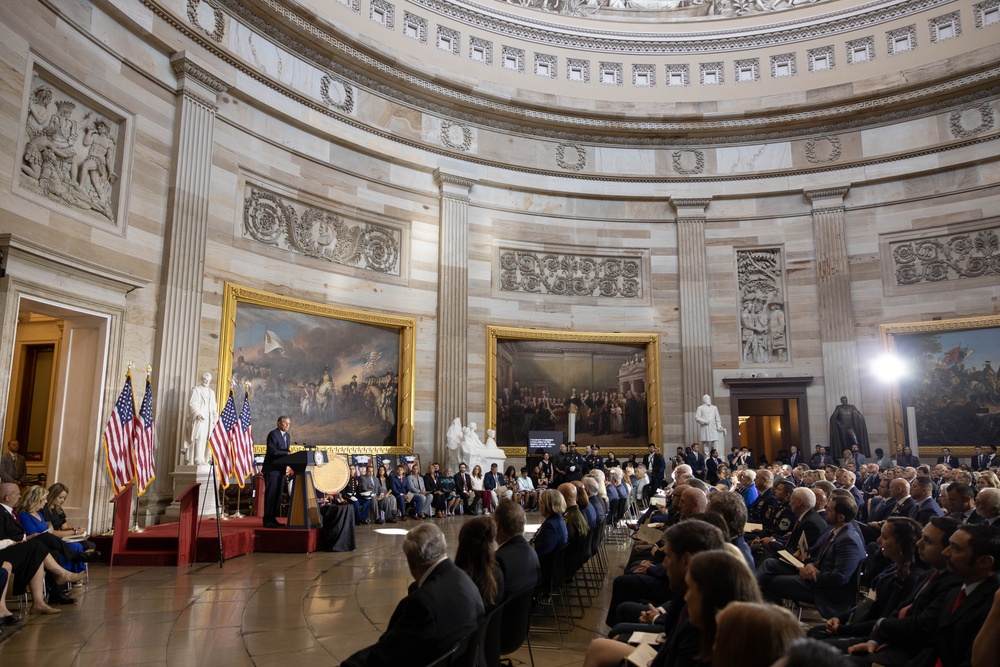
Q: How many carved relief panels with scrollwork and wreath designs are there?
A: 3